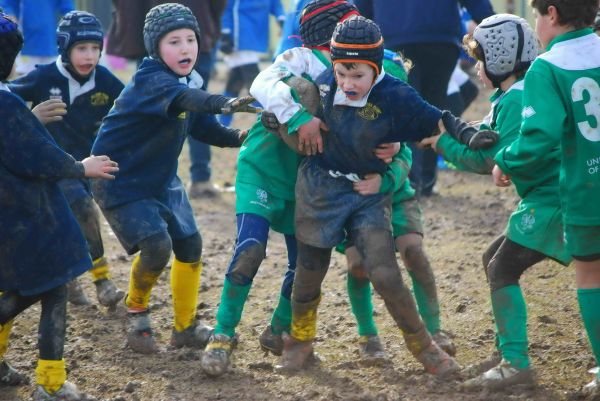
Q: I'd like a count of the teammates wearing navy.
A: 4